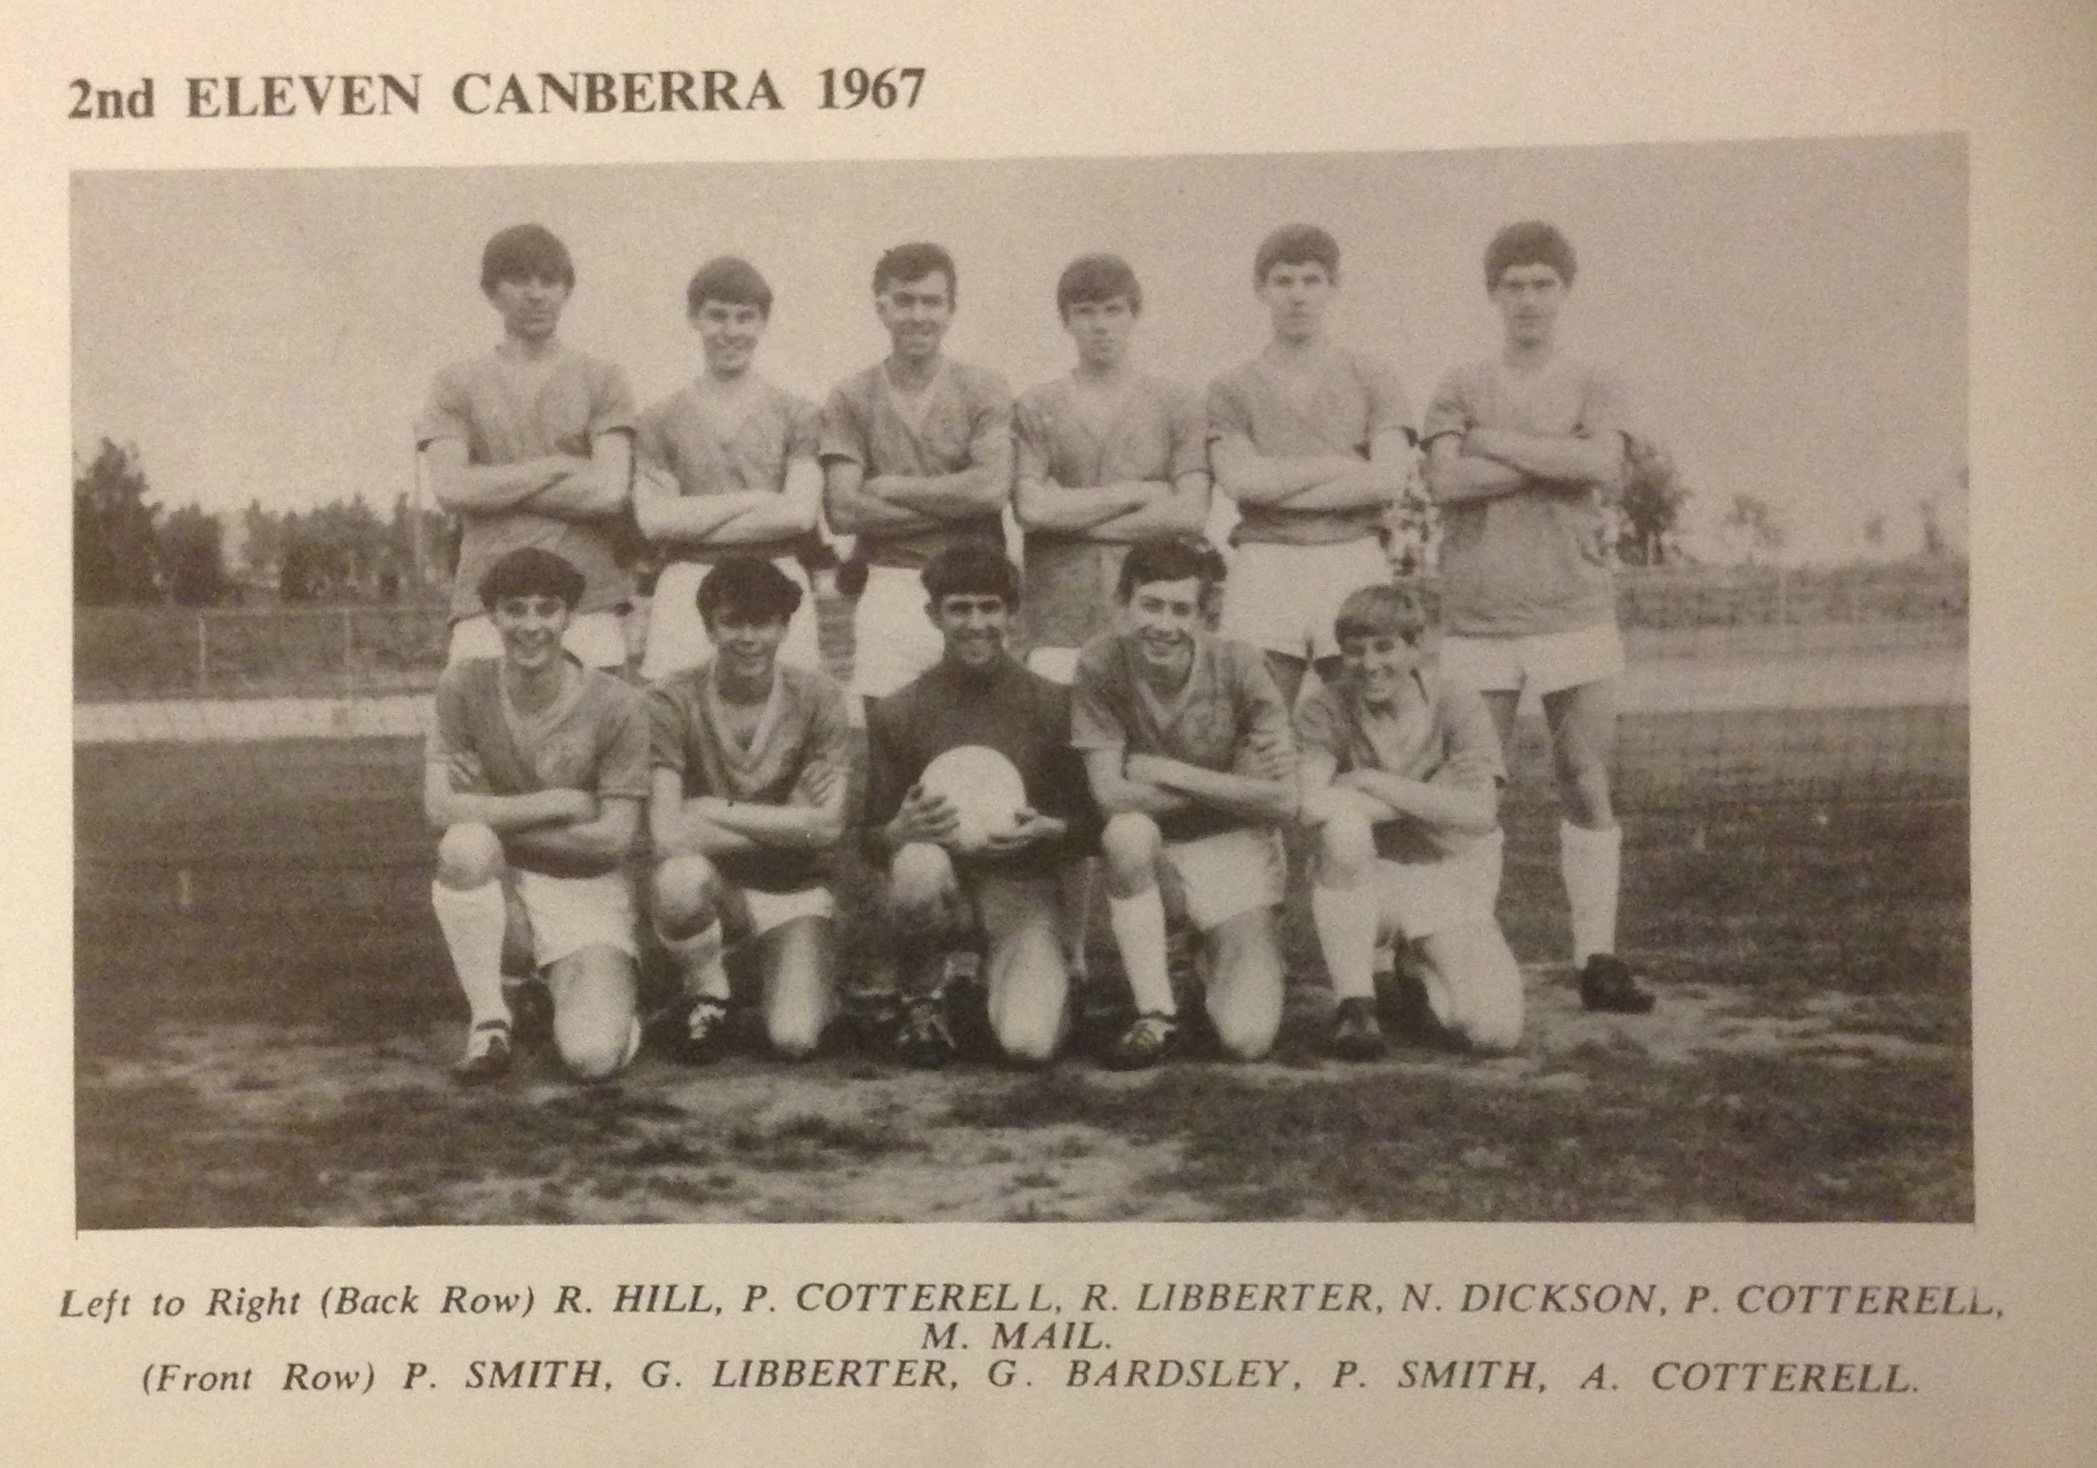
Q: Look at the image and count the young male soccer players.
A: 11